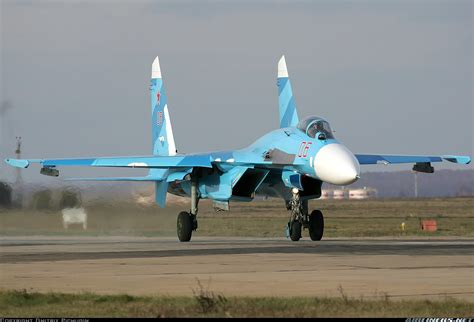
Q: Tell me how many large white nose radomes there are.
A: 1